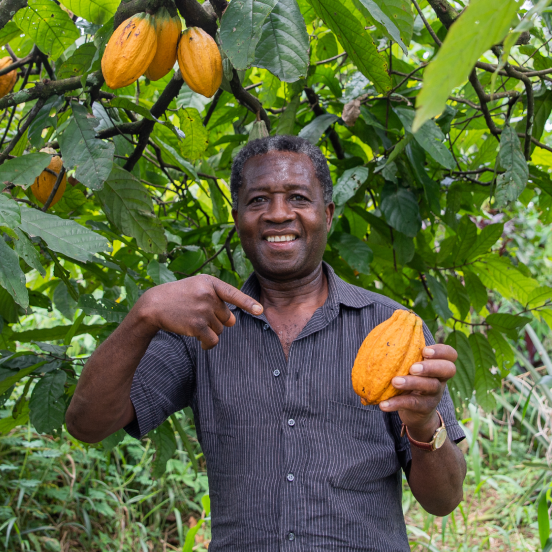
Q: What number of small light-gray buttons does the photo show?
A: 5